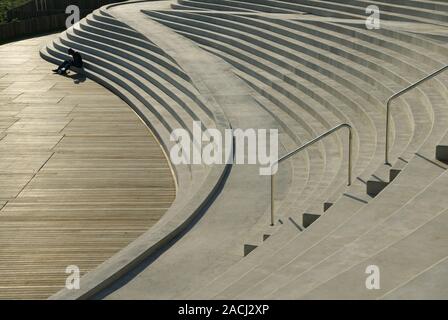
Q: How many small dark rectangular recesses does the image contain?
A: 7